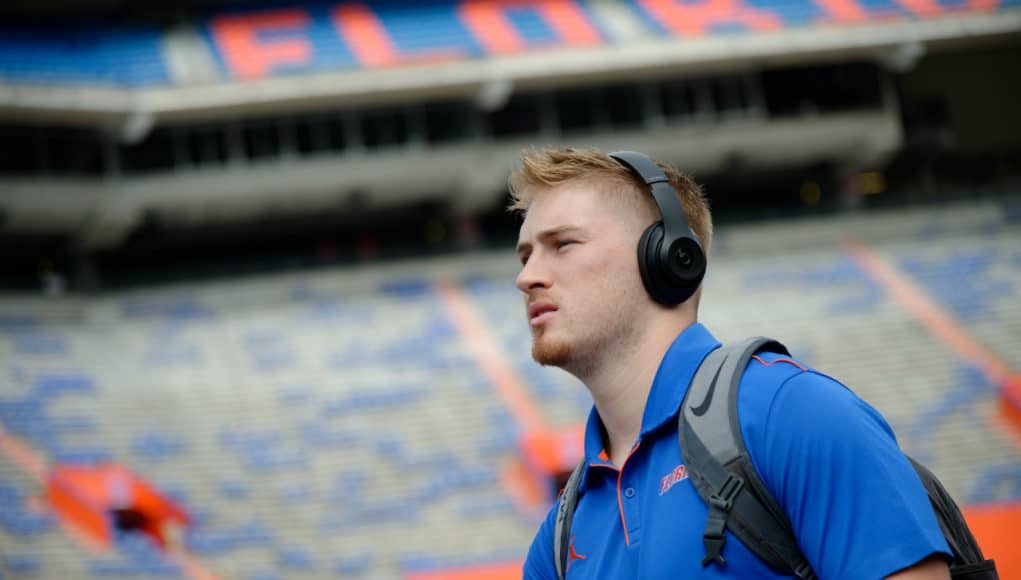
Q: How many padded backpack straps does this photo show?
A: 2